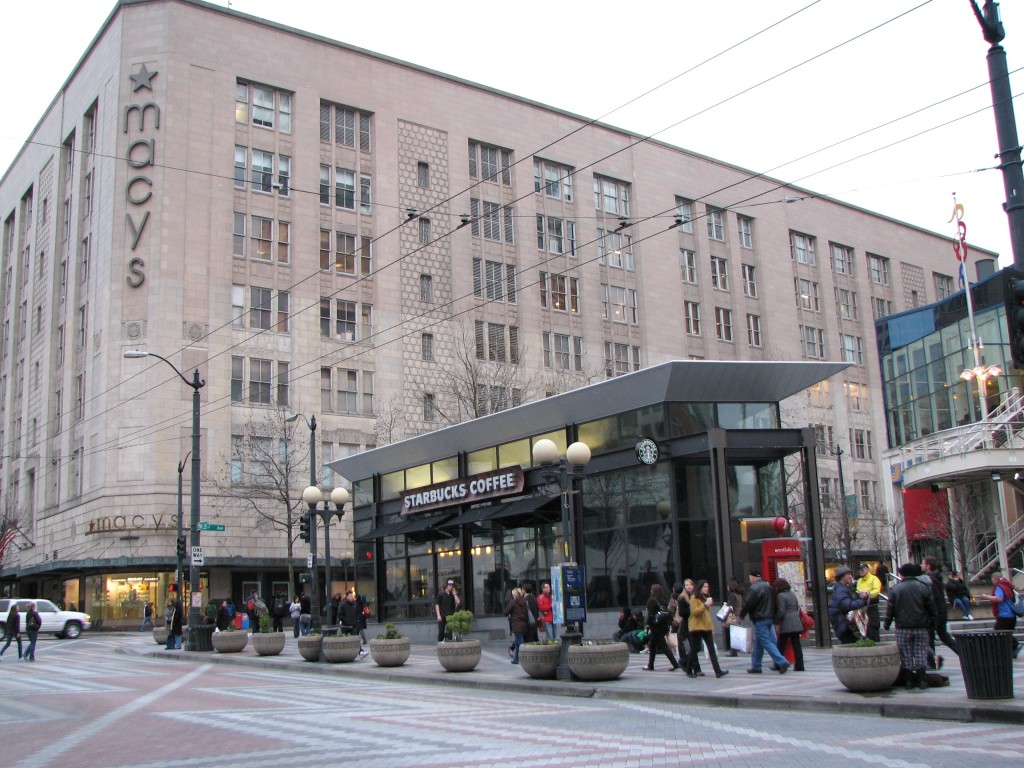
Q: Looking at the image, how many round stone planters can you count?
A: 10